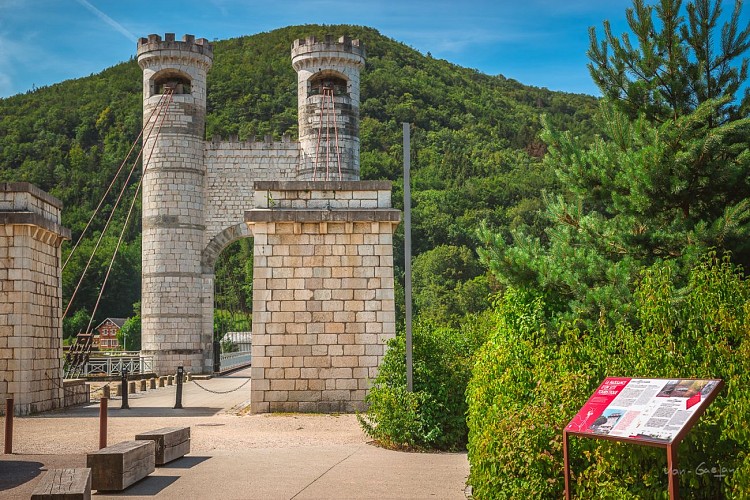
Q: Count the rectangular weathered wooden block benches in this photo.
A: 3